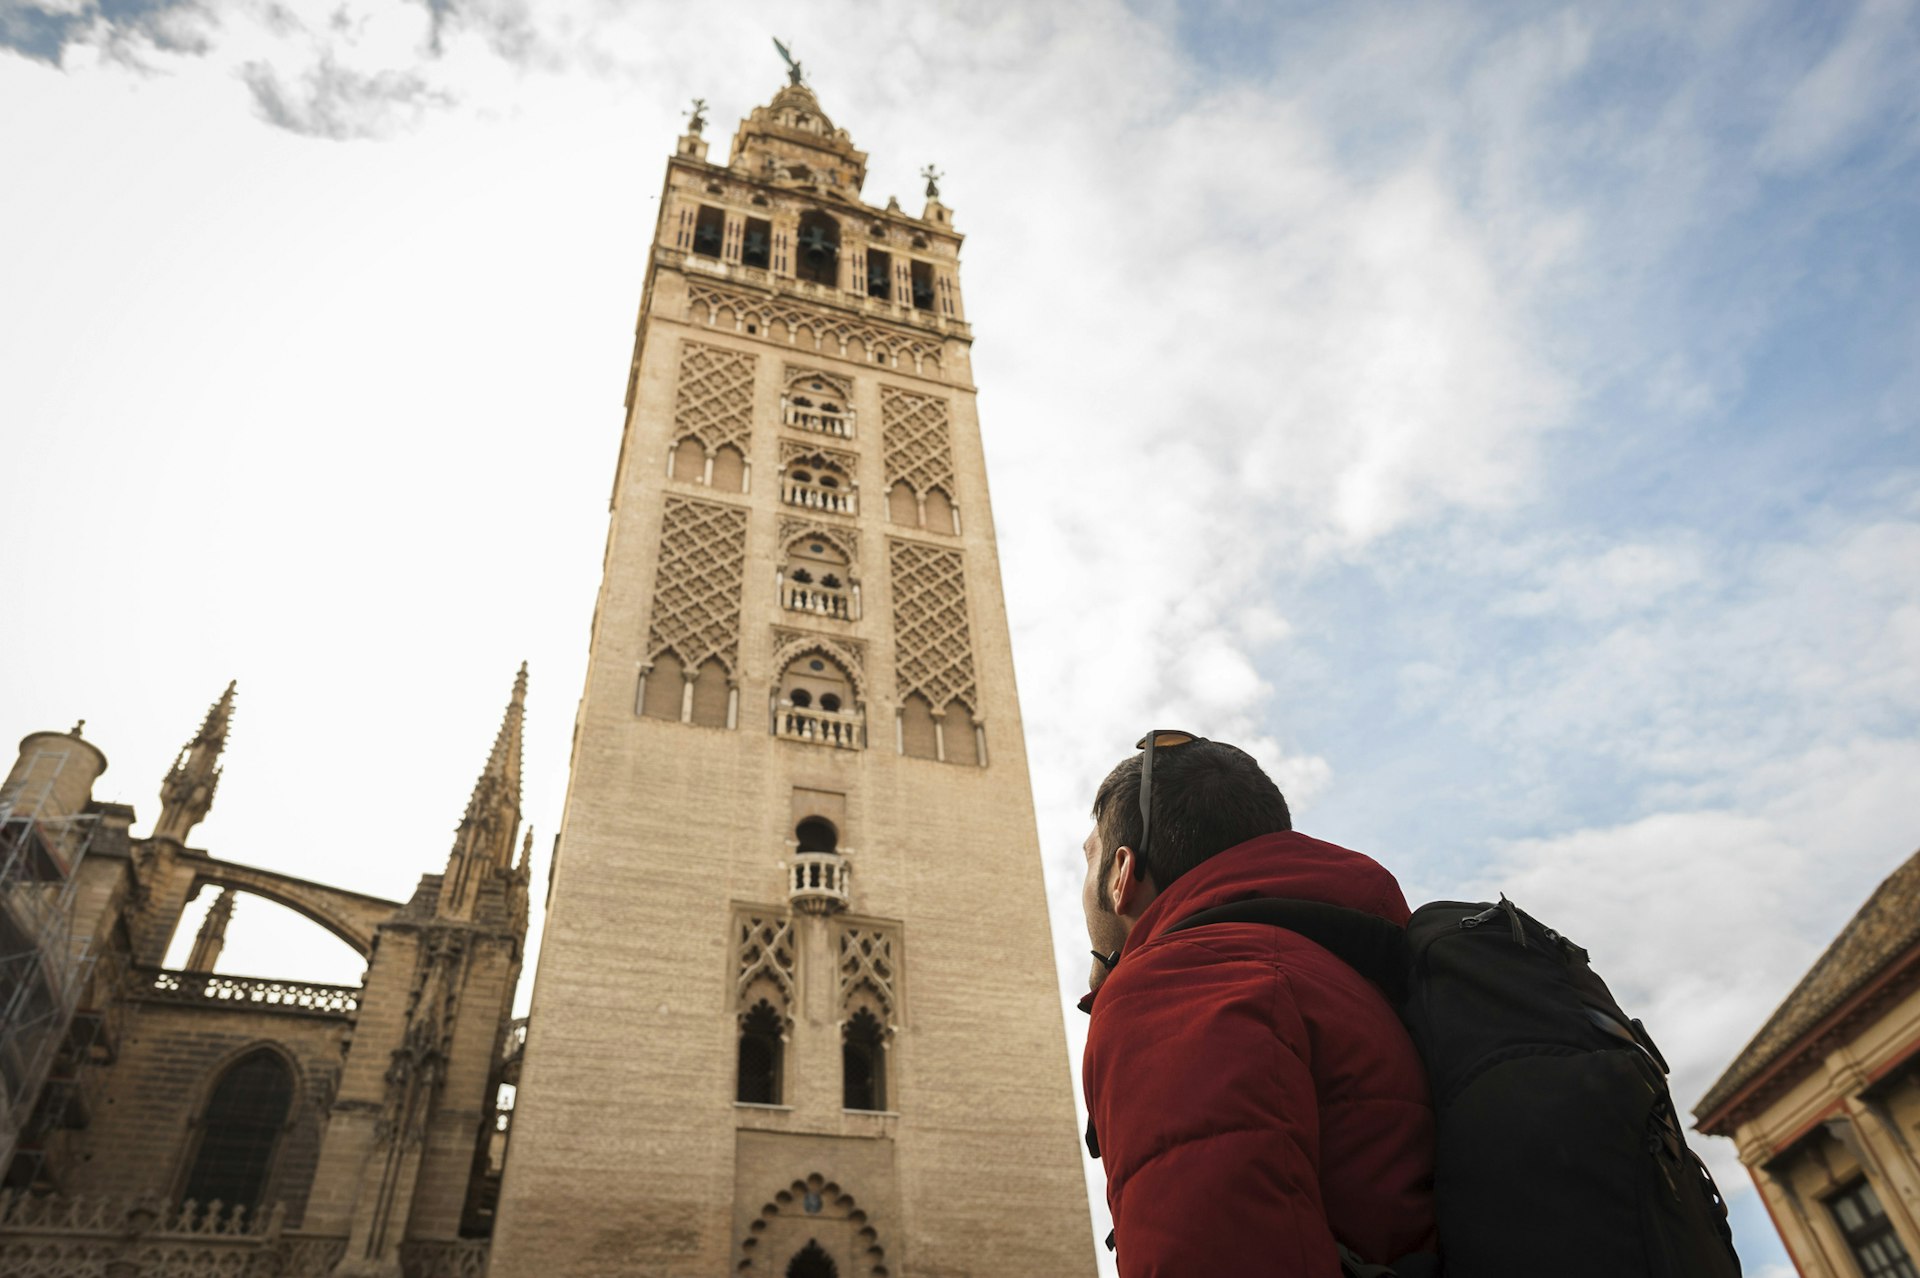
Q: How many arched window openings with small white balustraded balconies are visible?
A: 5